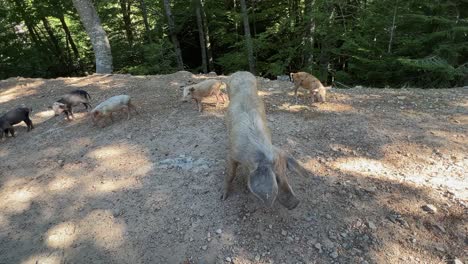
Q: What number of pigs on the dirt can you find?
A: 6